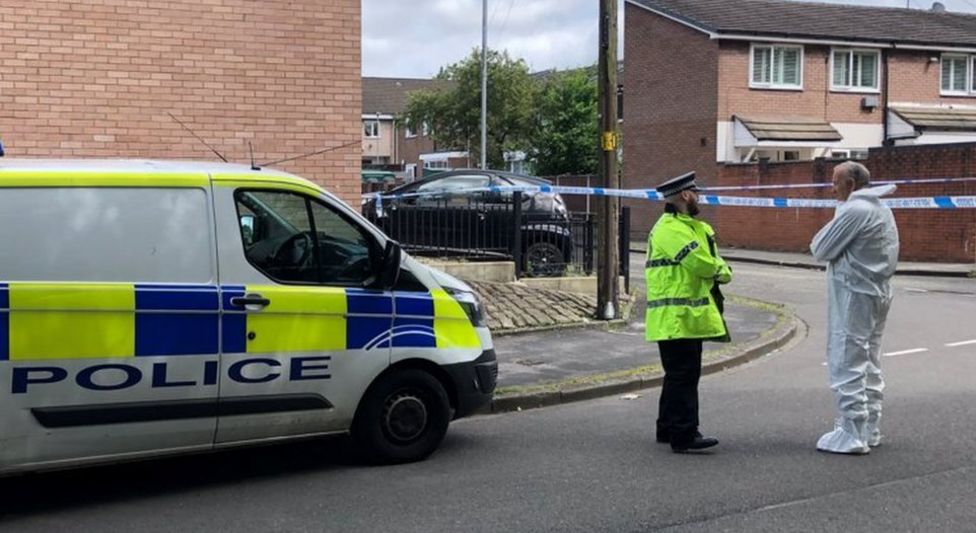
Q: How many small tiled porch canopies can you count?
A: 2